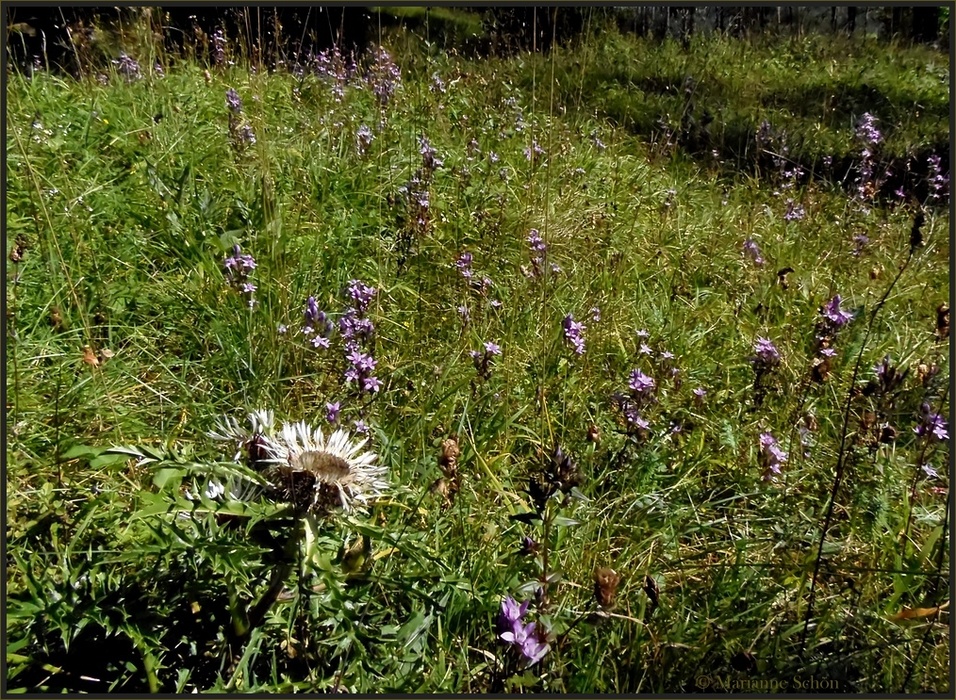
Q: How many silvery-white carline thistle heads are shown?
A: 2